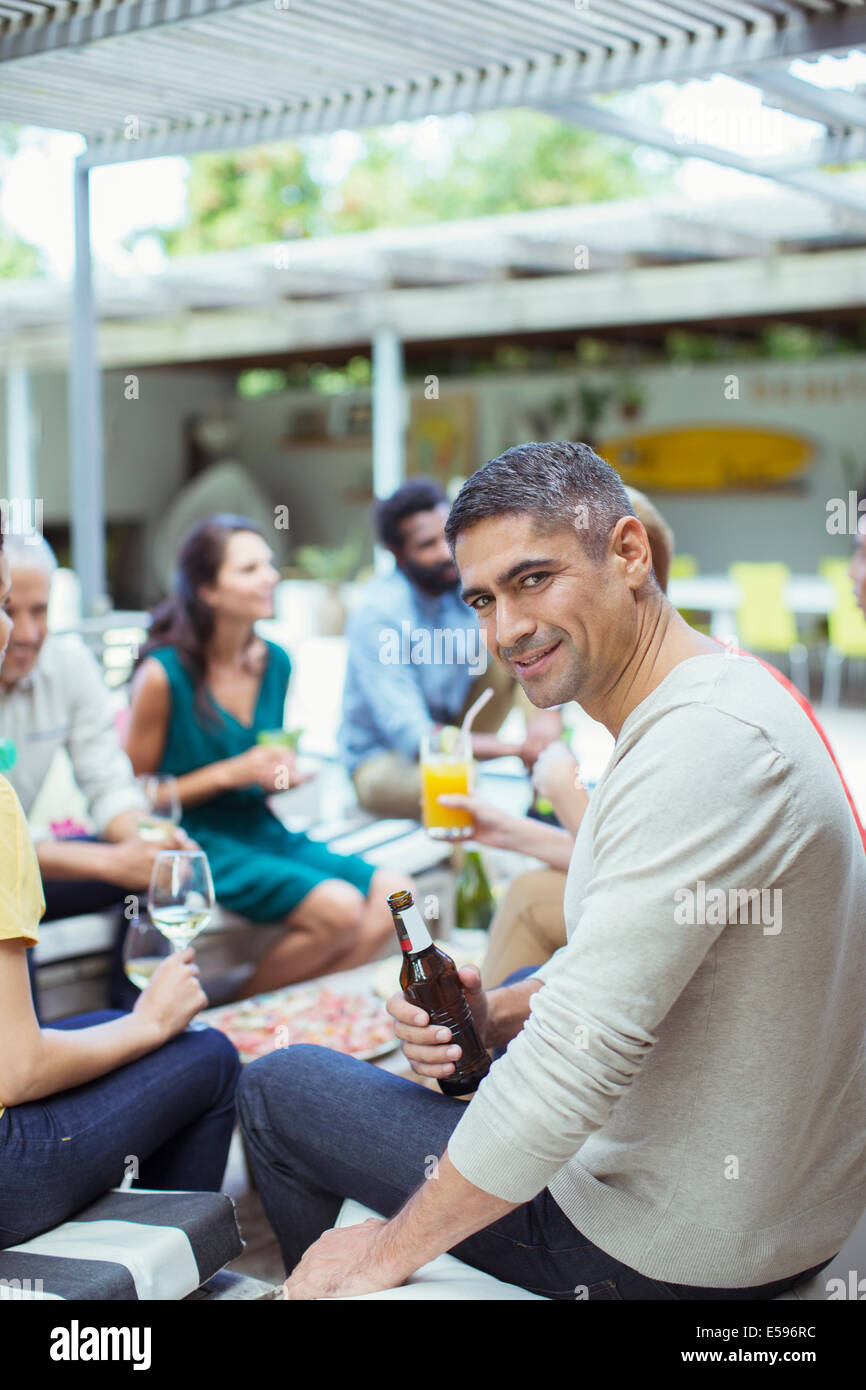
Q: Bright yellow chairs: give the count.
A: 3